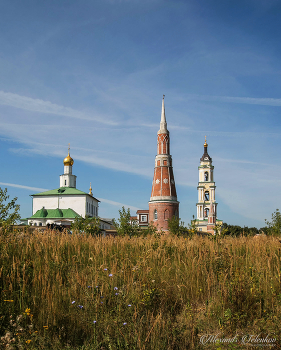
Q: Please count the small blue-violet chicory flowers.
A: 13